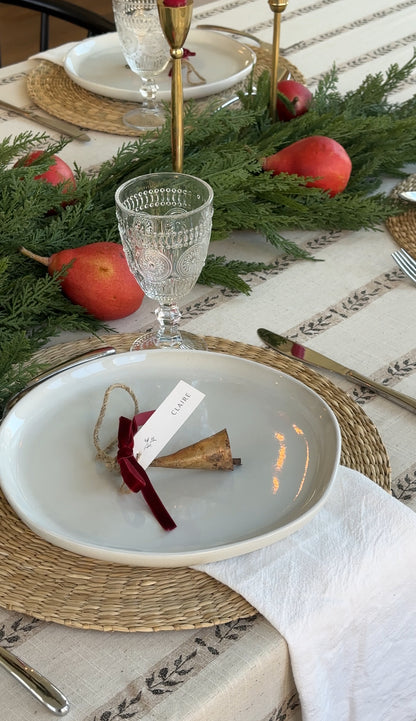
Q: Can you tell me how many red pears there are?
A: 4